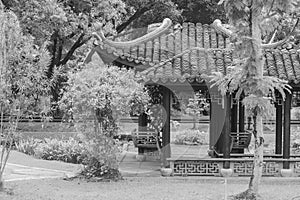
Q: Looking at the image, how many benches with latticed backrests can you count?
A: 2